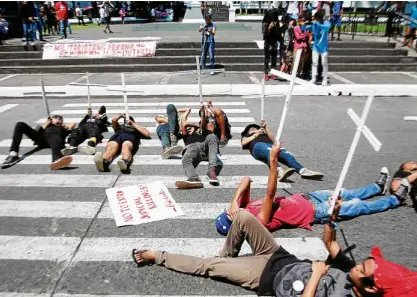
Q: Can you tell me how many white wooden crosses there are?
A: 7